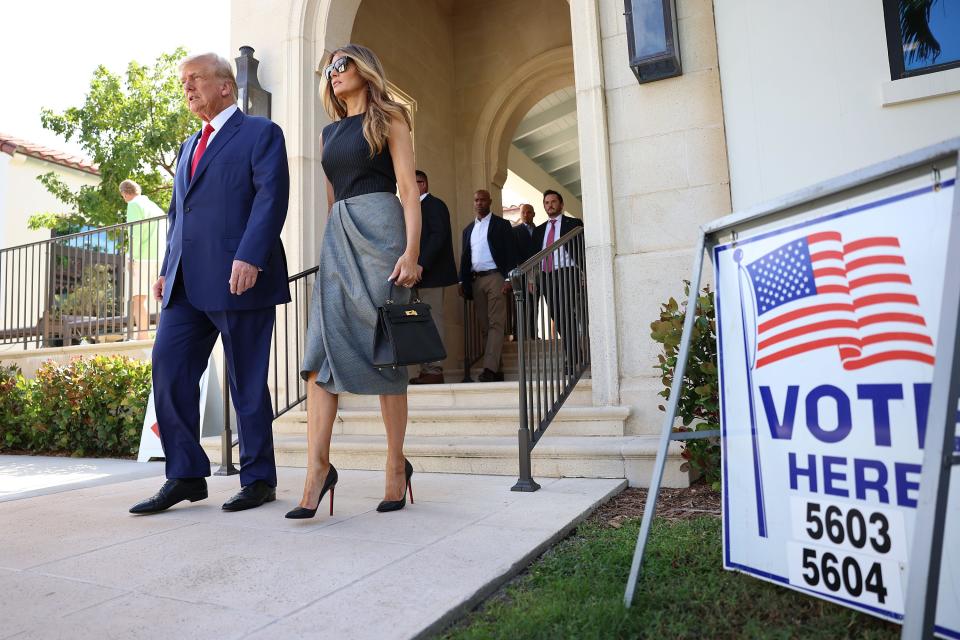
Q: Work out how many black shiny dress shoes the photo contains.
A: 2